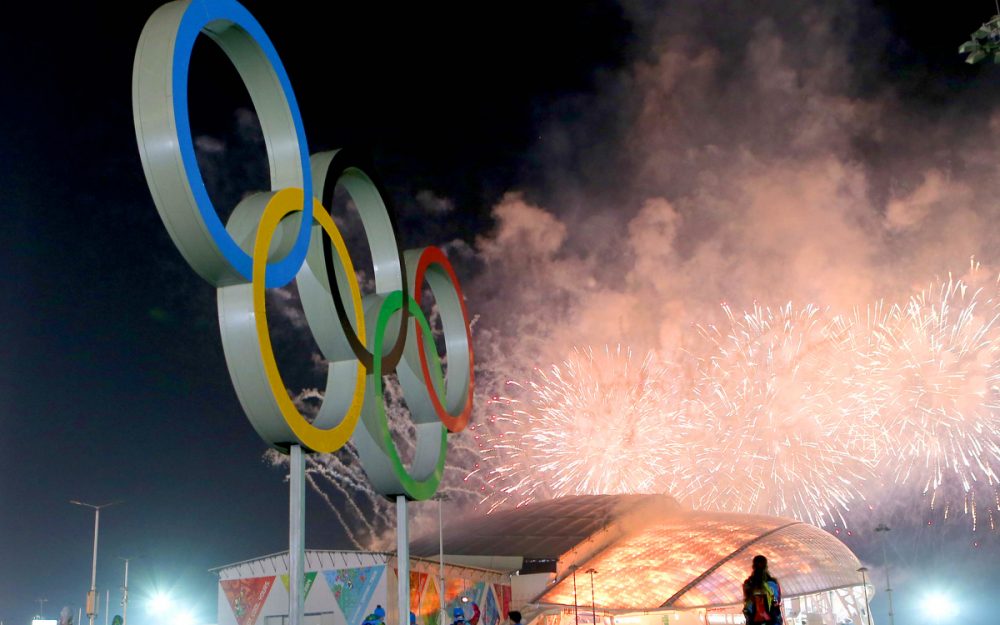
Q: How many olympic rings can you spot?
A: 5